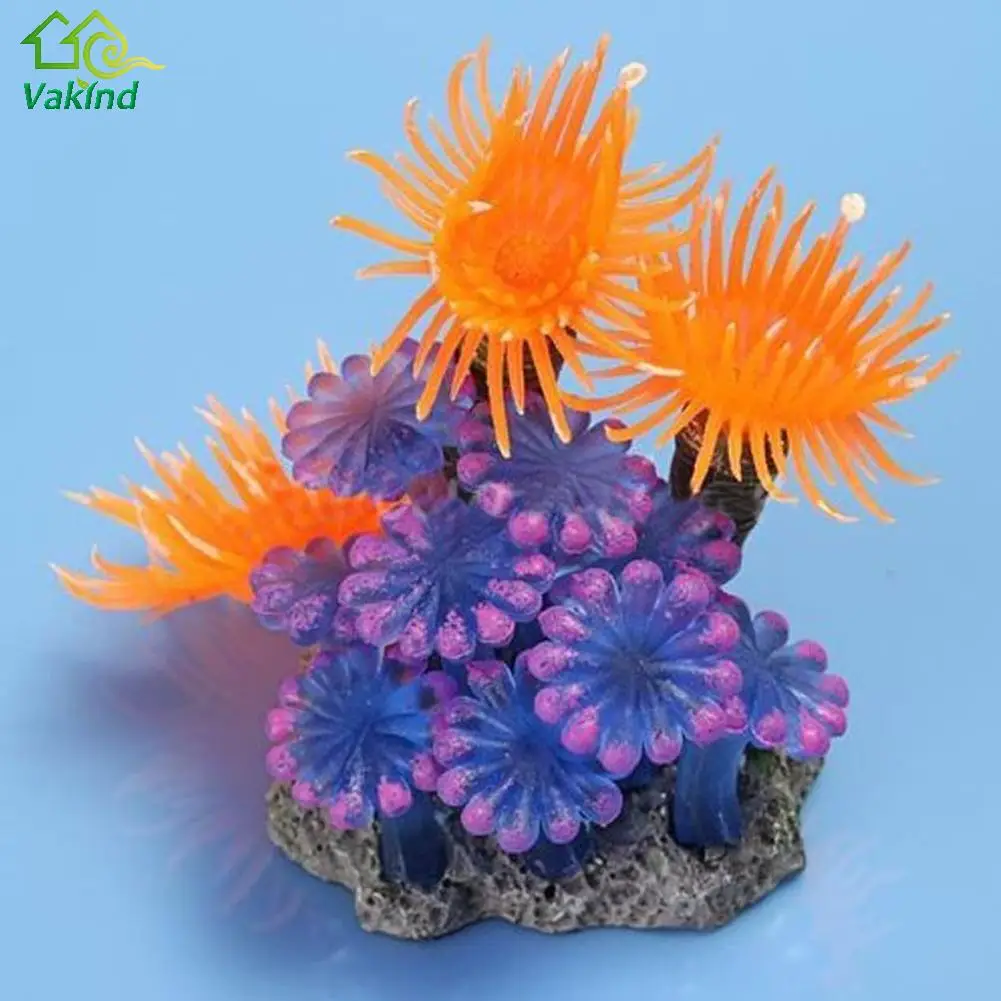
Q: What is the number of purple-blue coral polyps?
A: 9